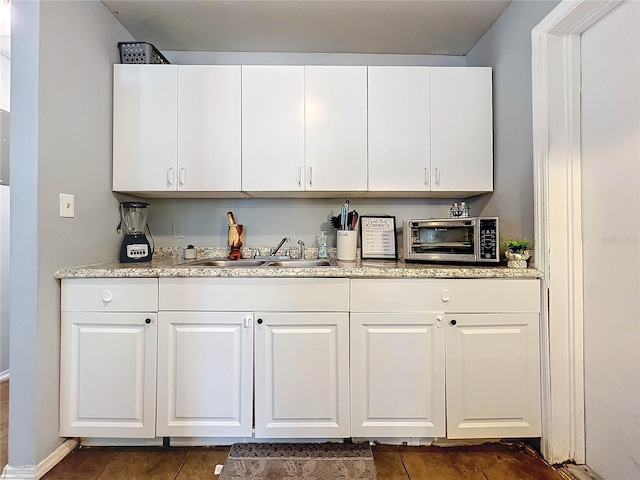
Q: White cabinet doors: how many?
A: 11